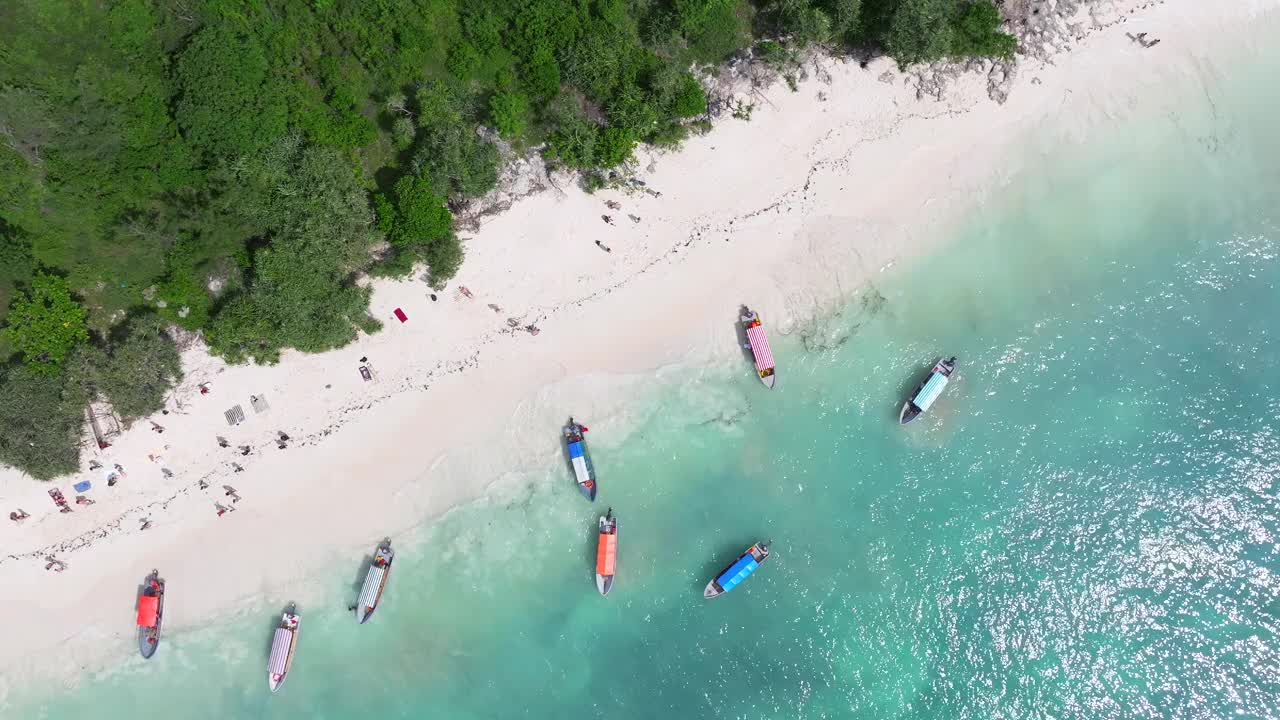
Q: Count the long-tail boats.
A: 8